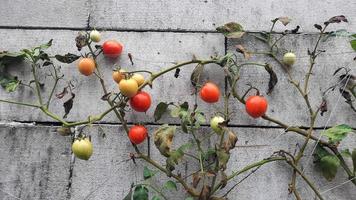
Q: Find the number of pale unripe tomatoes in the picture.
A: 4